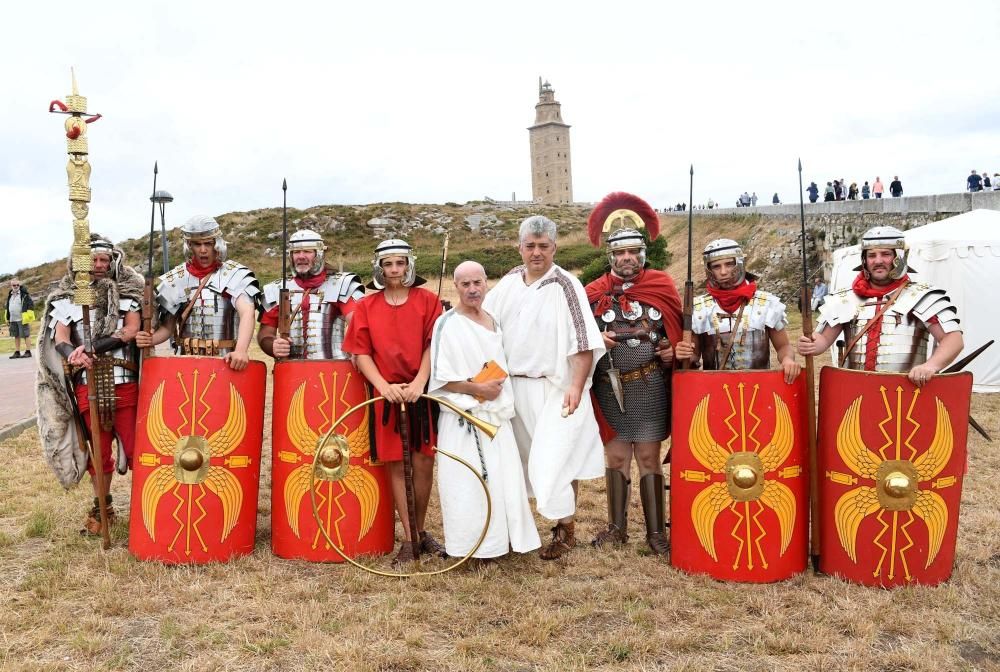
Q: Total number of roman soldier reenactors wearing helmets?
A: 7